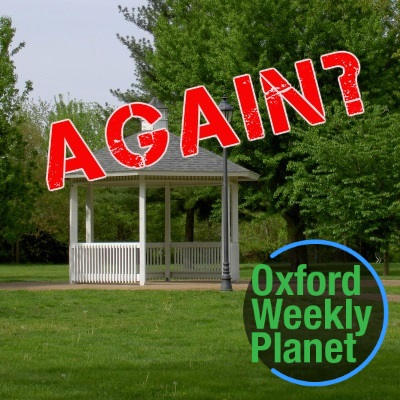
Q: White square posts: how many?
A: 6